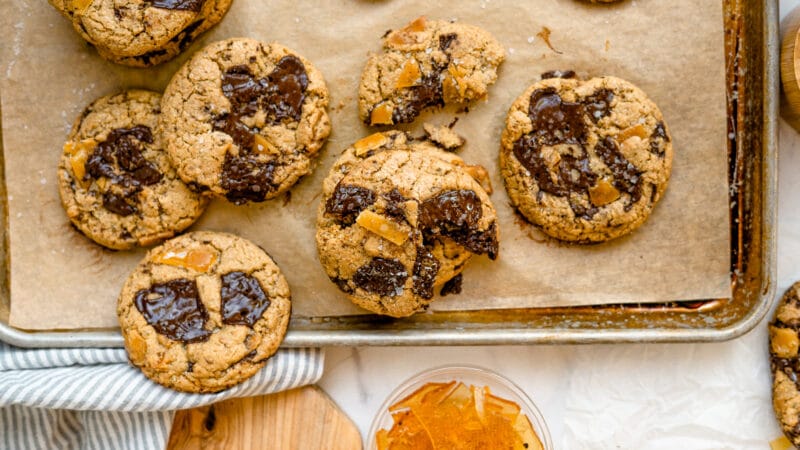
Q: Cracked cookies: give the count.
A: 2